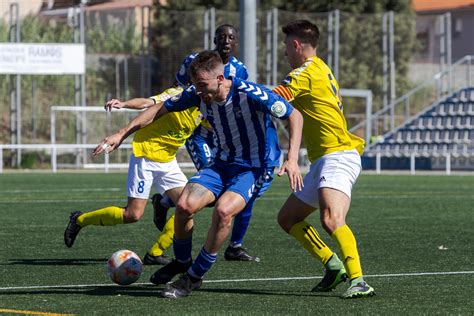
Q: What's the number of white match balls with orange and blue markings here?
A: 1